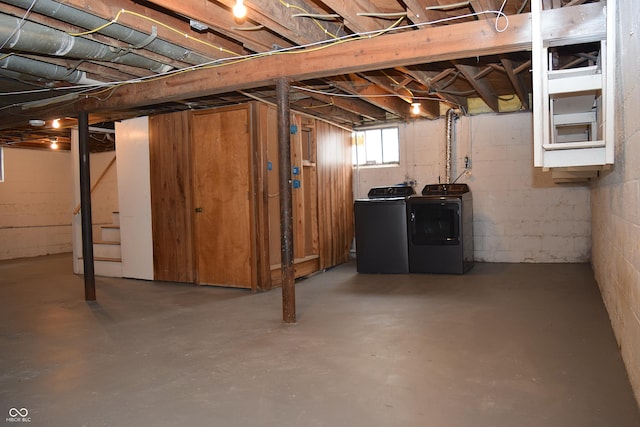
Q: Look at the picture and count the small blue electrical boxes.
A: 4